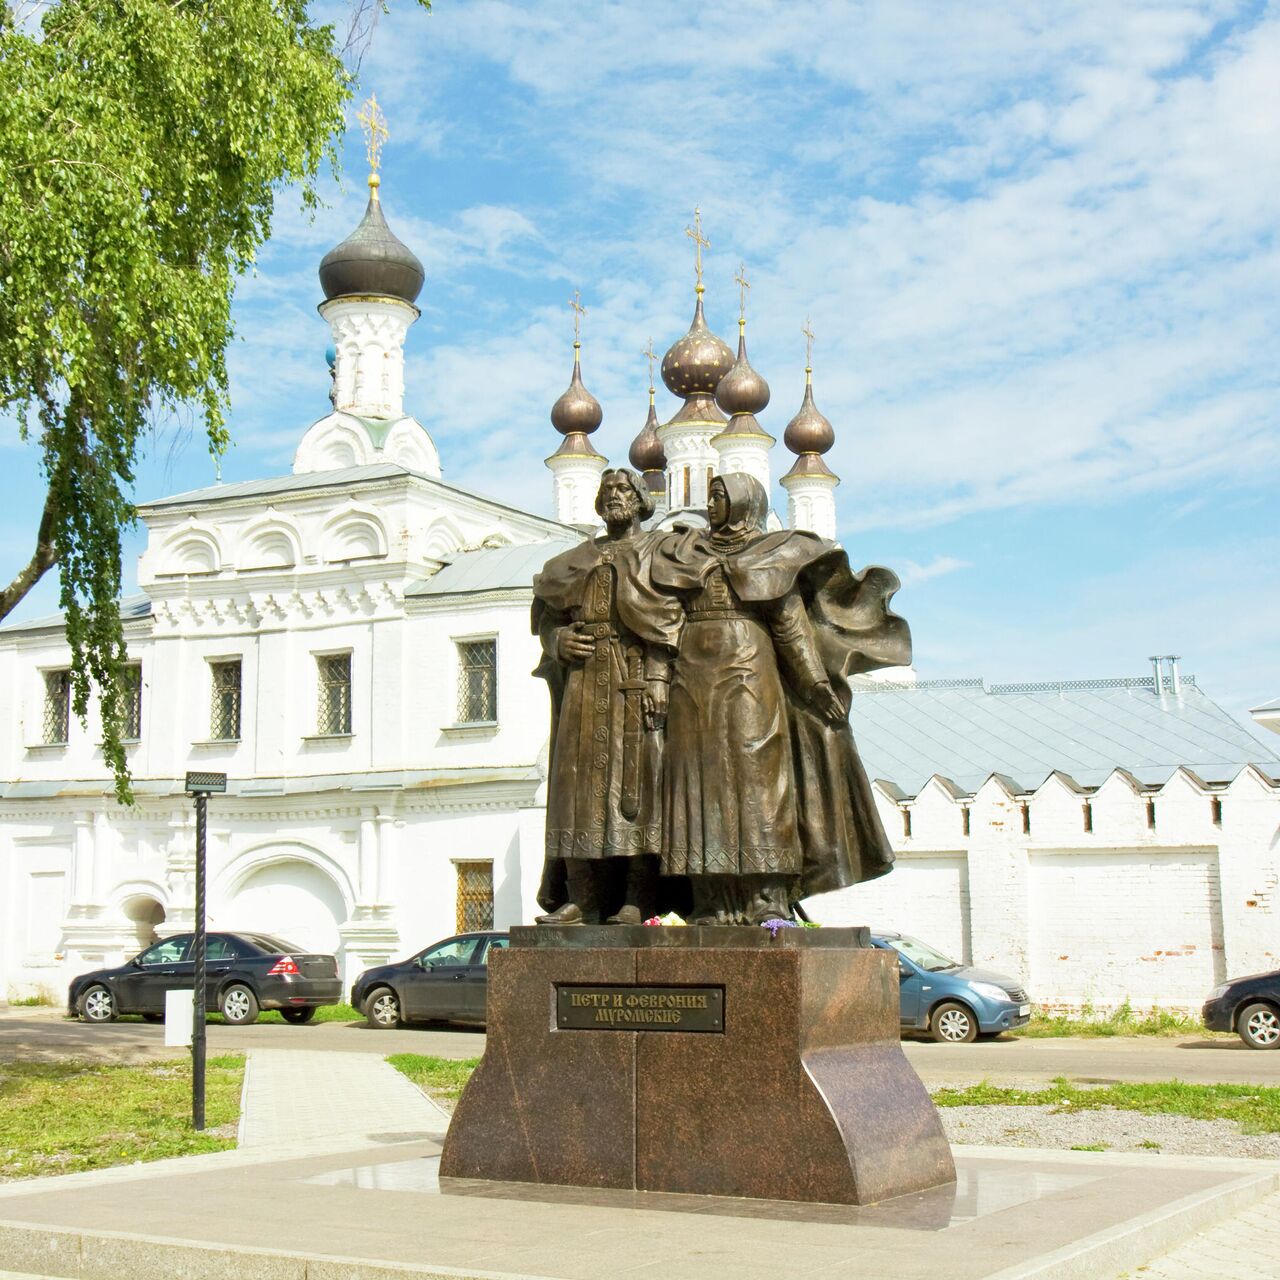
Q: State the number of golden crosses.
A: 6